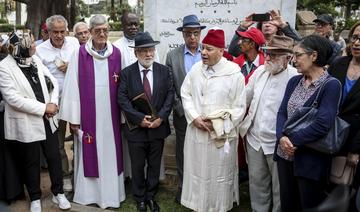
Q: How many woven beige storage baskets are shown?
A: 0